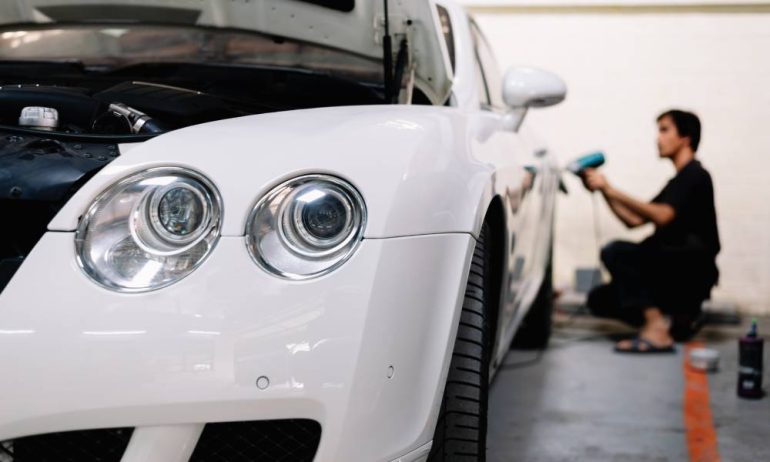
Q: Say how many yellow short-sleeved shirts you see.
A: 0